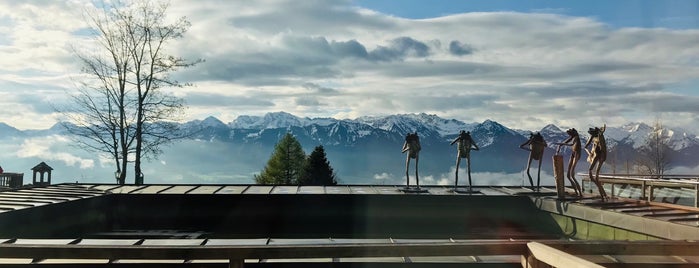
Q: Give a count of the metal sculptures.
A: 5